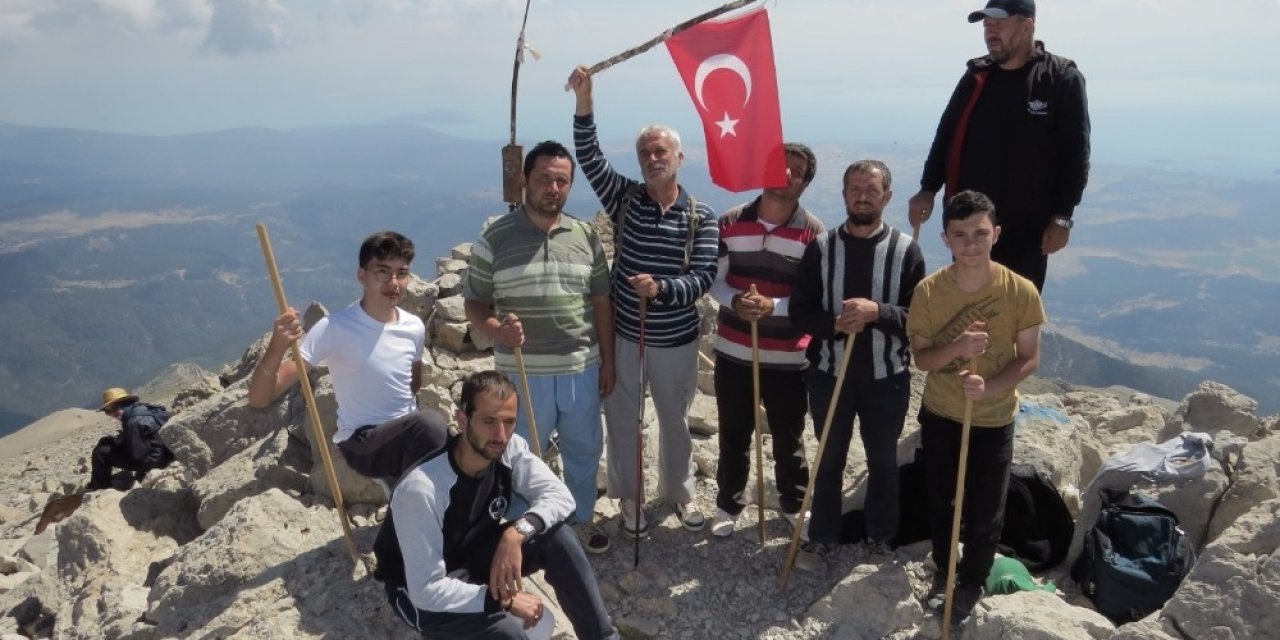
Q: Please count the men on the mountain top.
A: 9